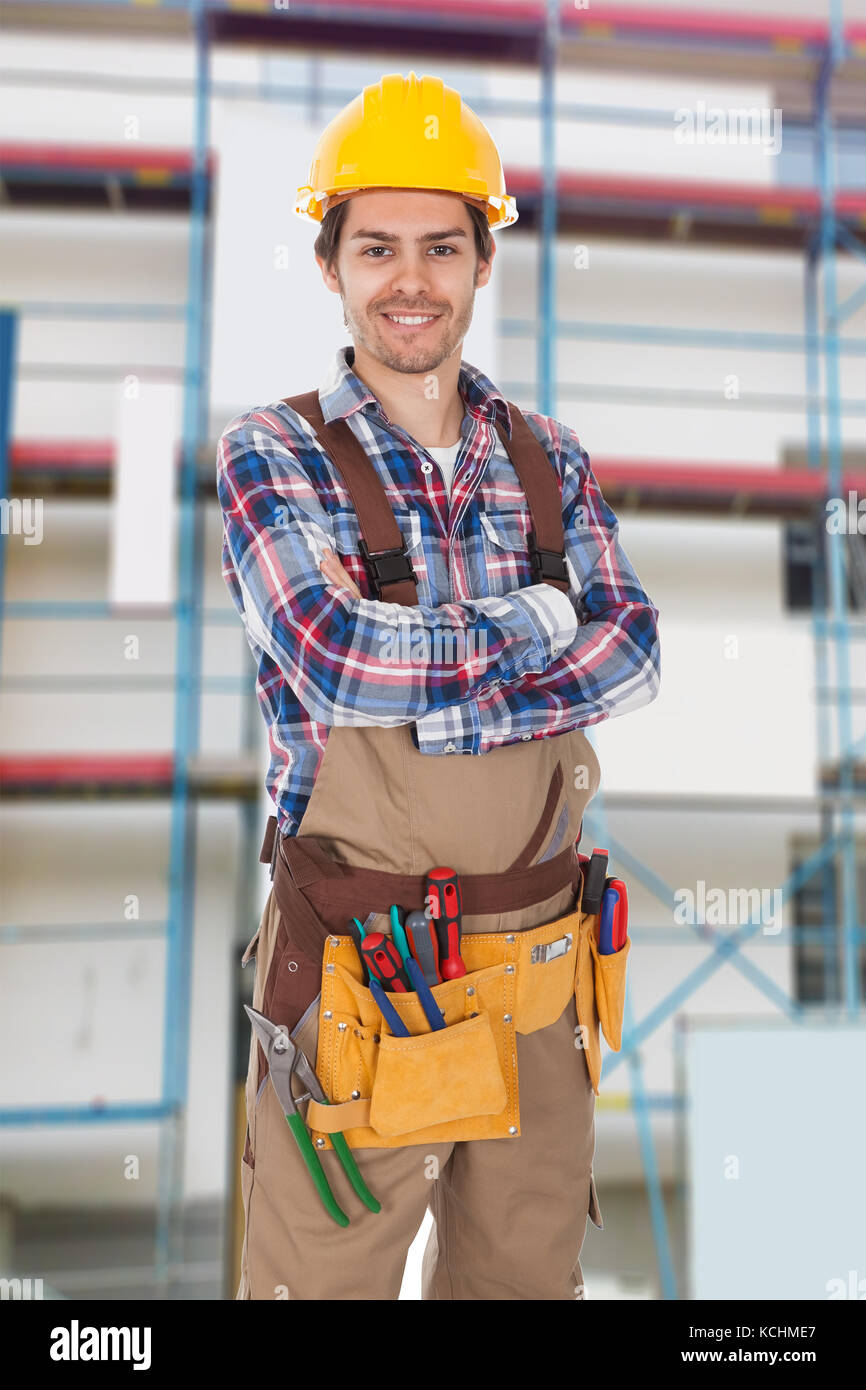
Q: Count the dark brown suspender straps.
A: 2